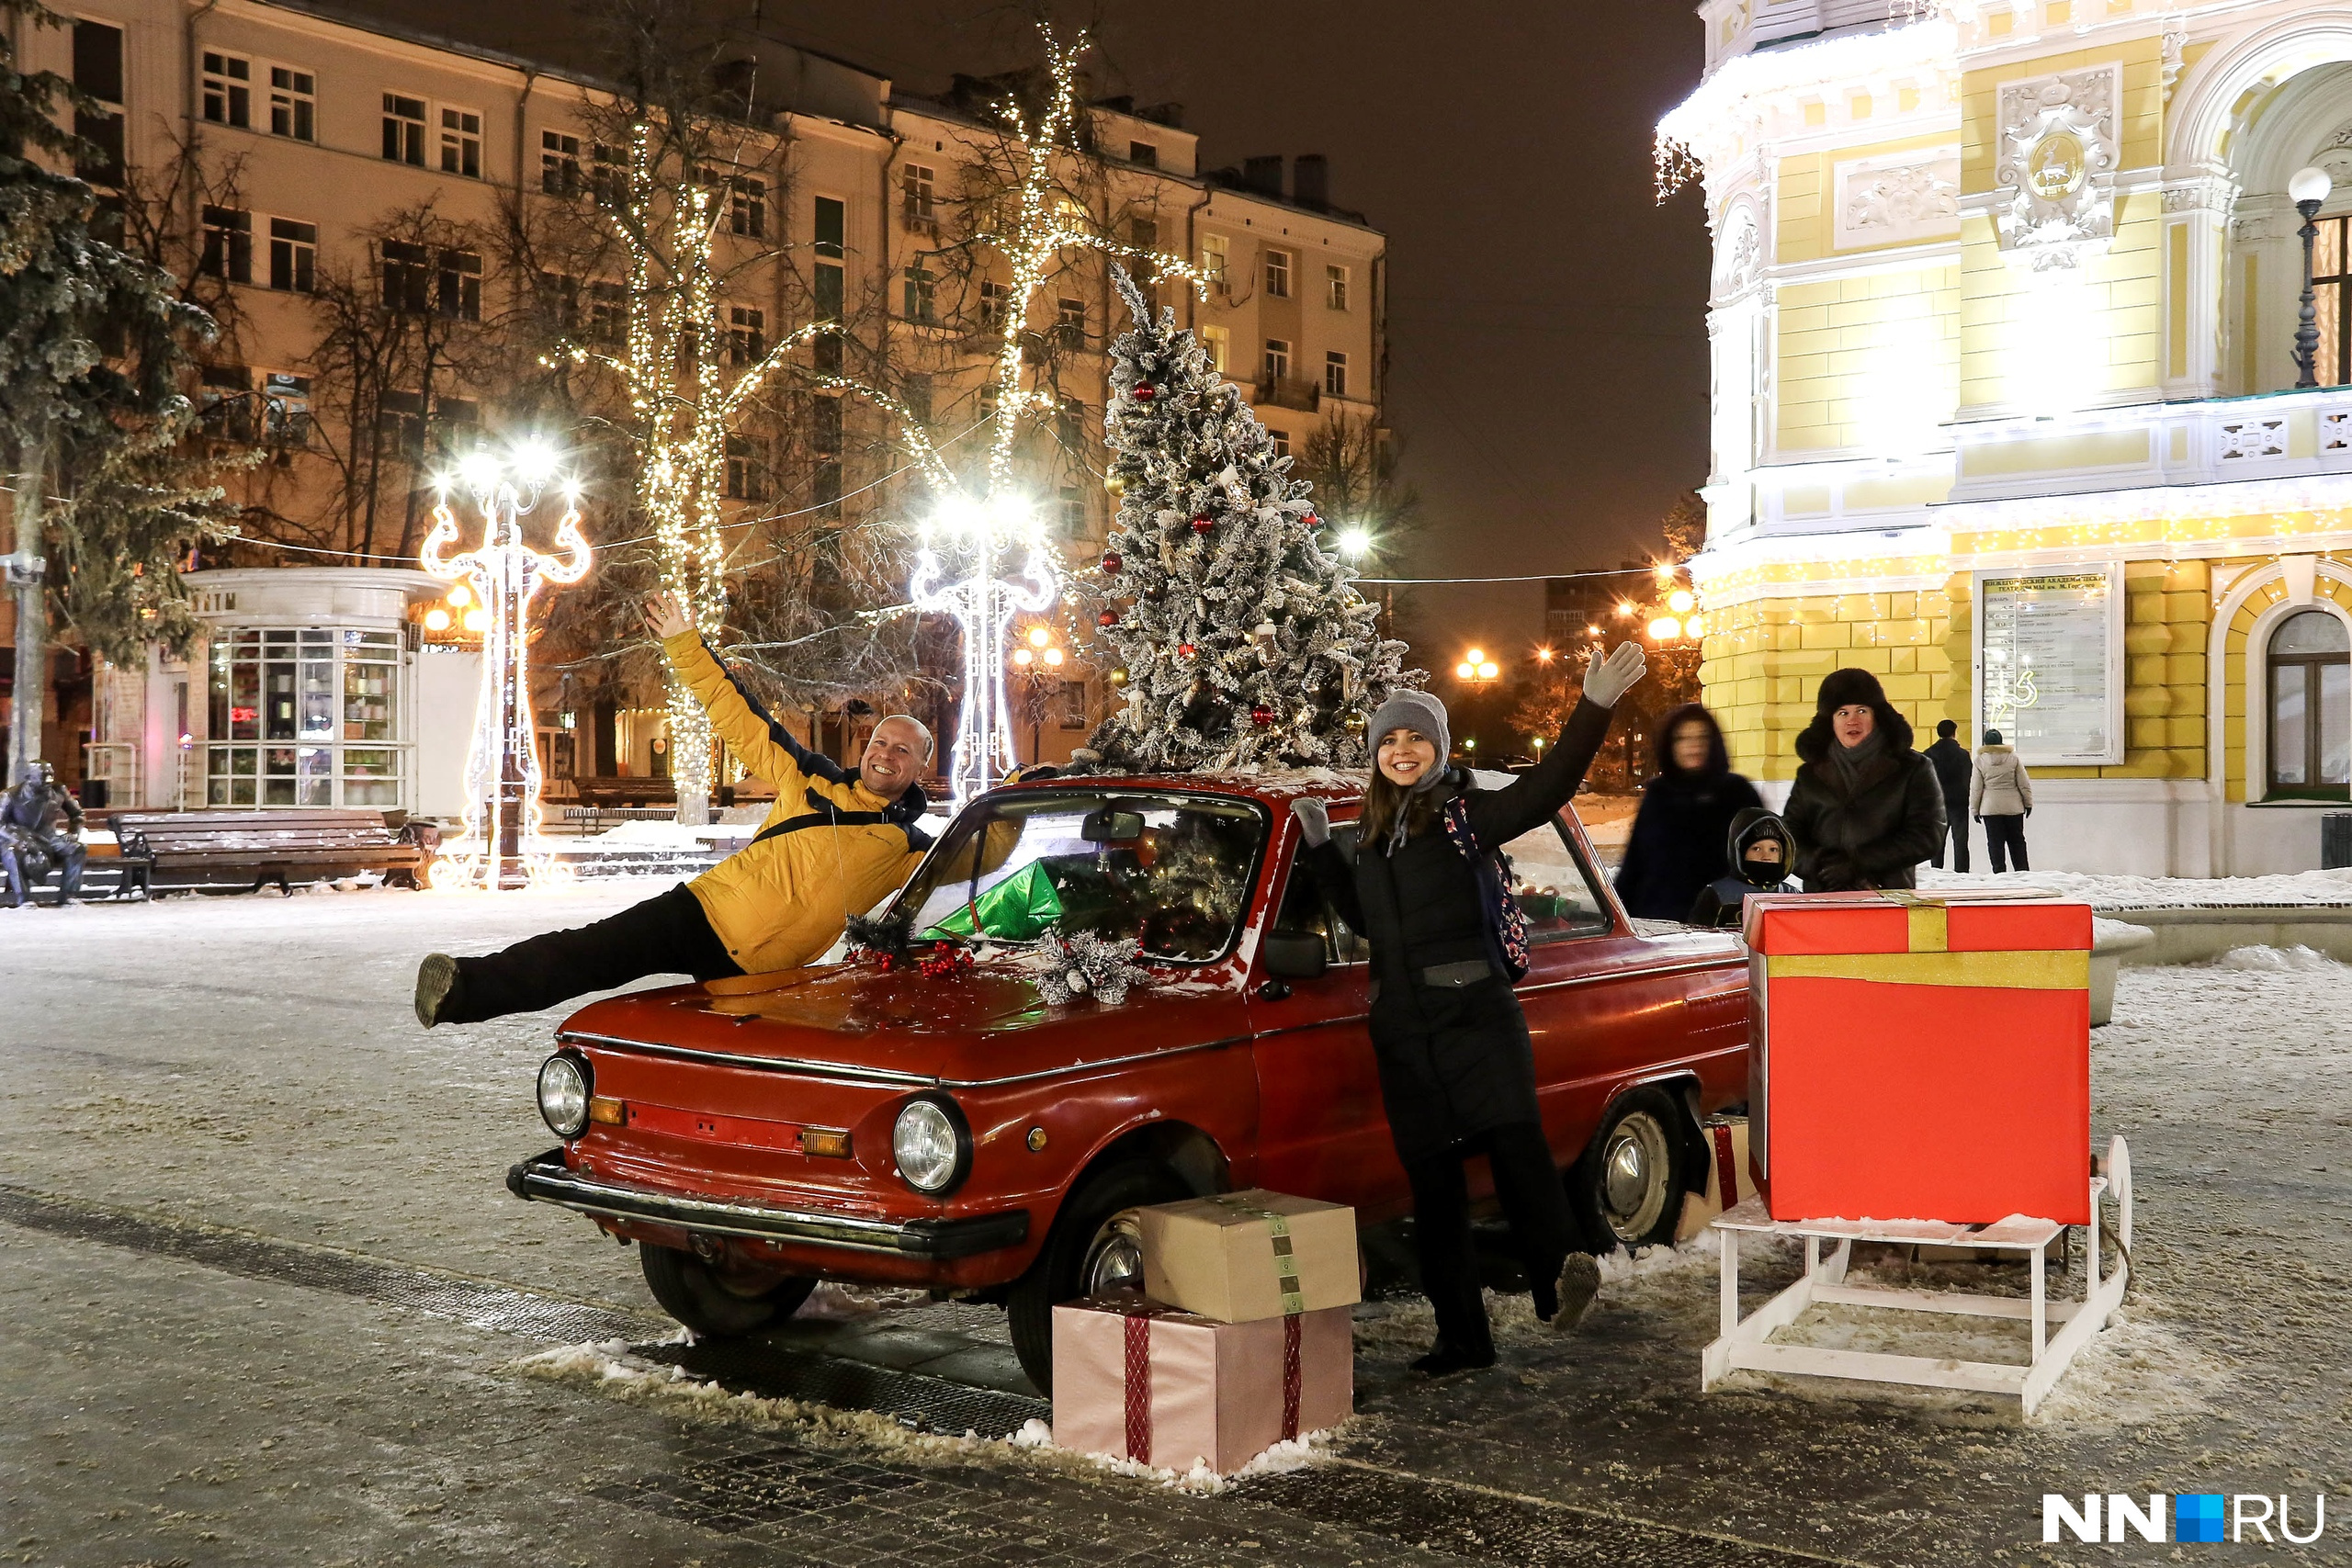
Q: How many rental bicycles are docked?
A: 0